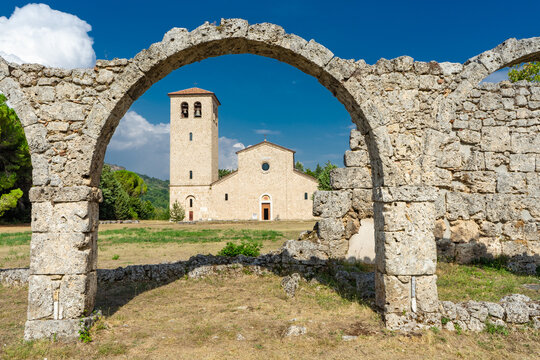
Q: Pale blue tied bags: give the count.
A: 0